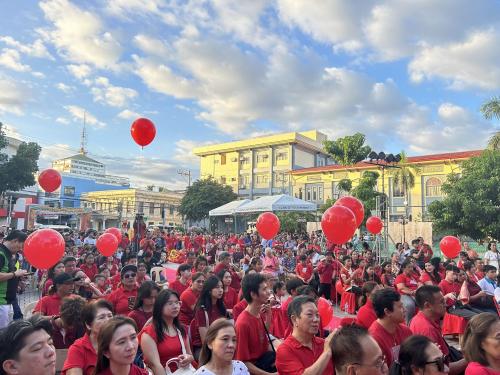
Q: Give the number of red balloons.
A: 11